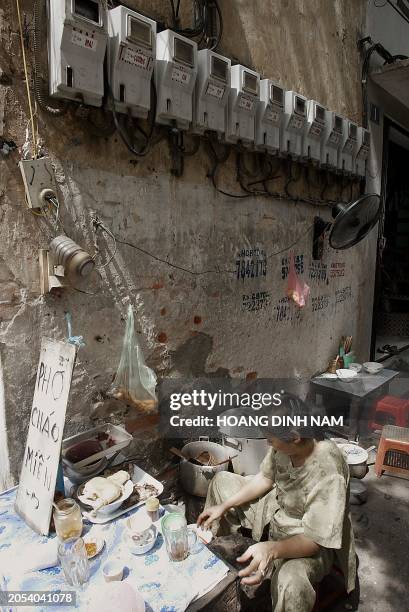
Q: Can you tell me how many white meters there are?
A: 11